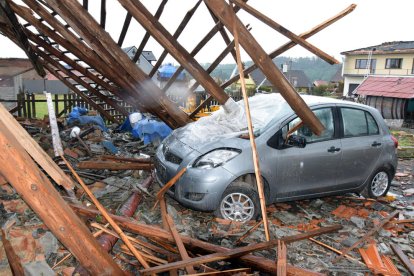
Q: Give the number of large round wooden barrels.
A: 1